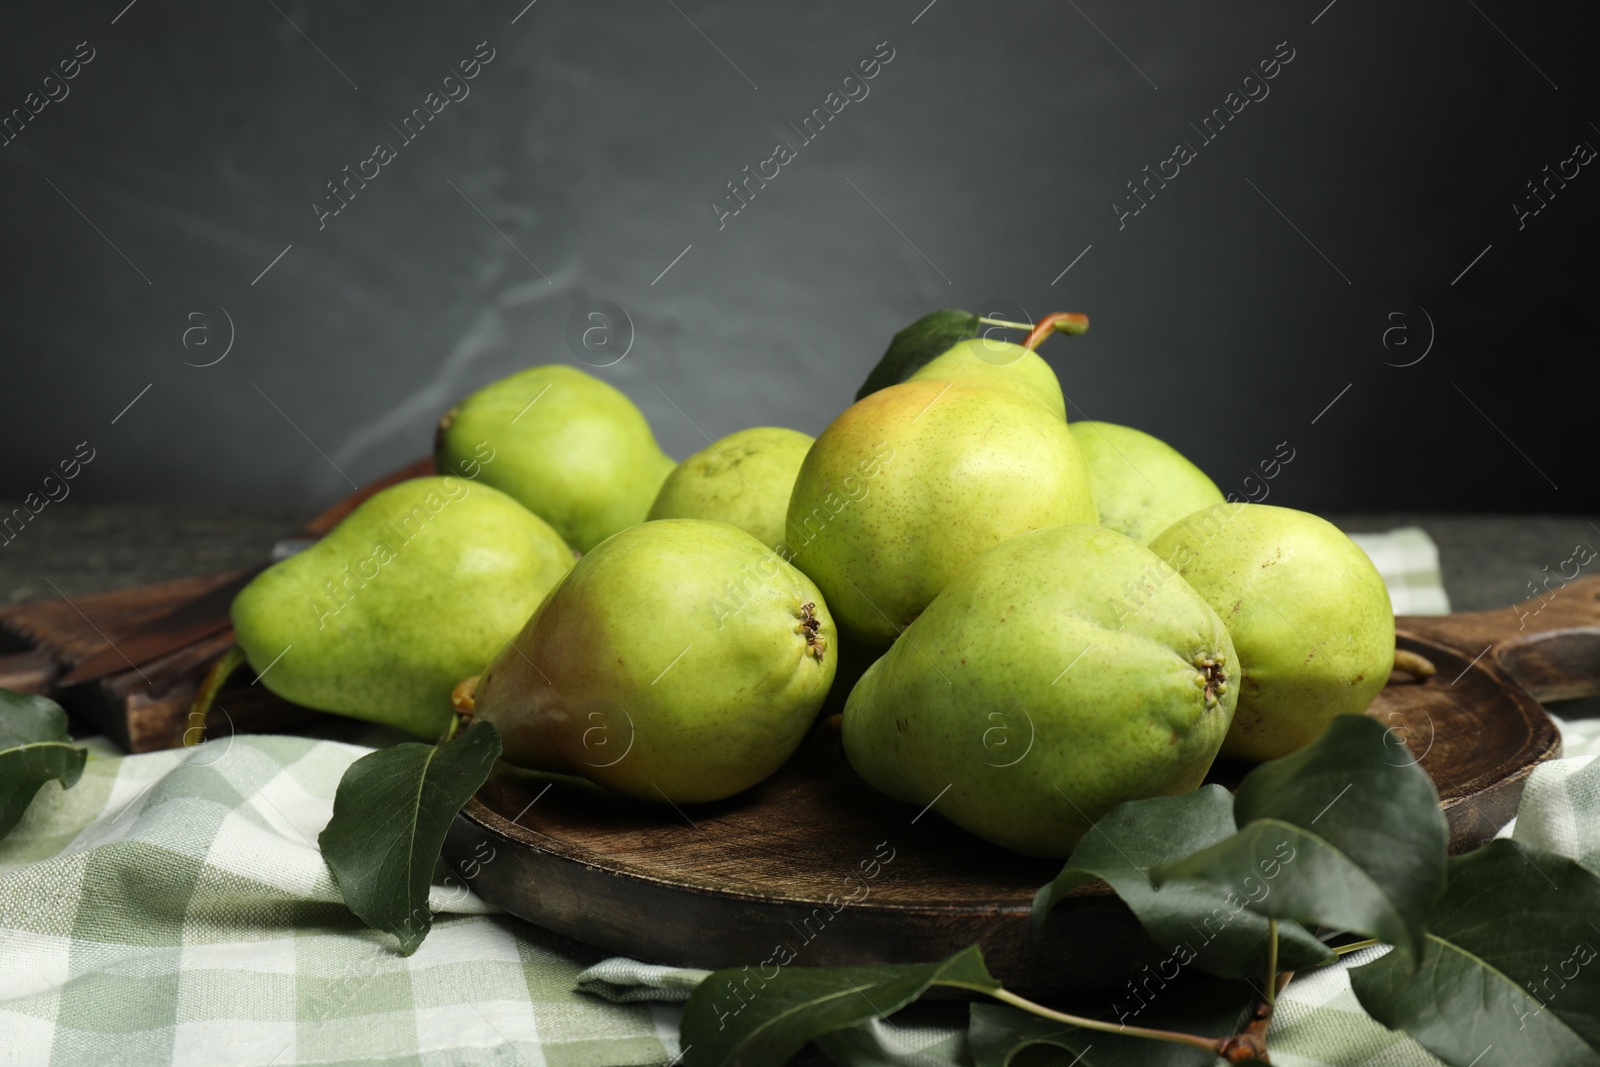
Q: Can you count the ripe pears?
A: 8